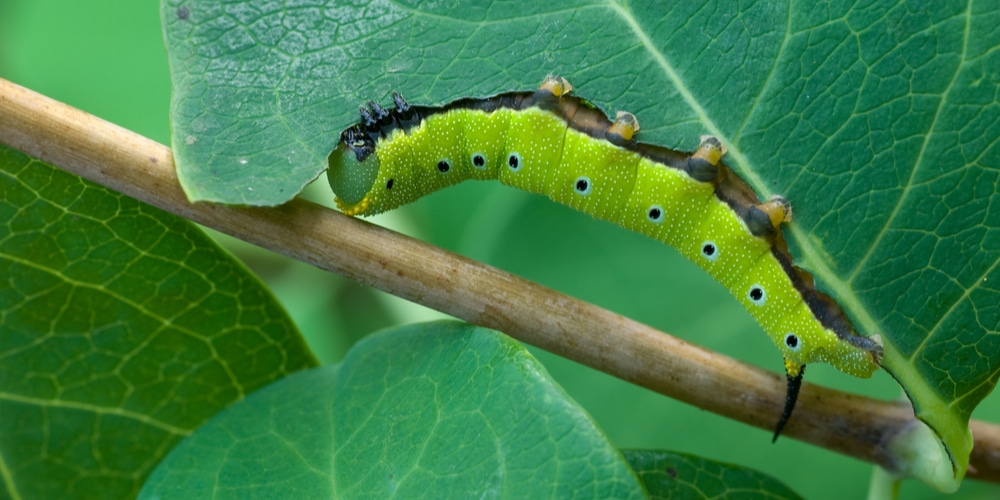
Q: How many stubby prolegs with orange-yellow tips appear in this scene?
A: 4